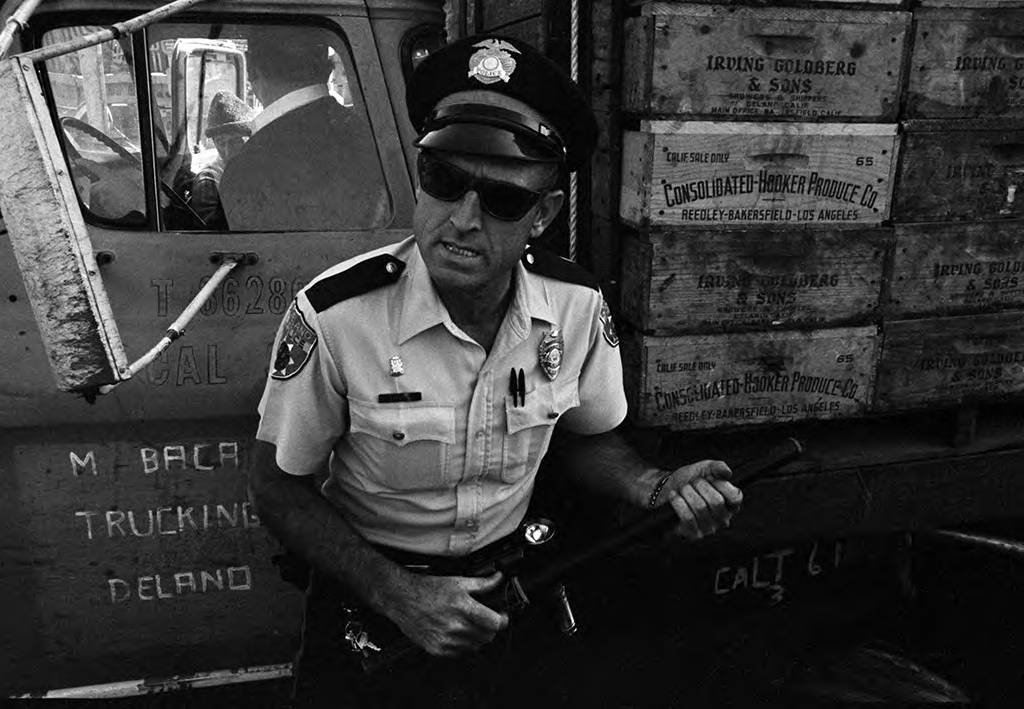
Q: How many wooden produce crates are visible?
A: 8